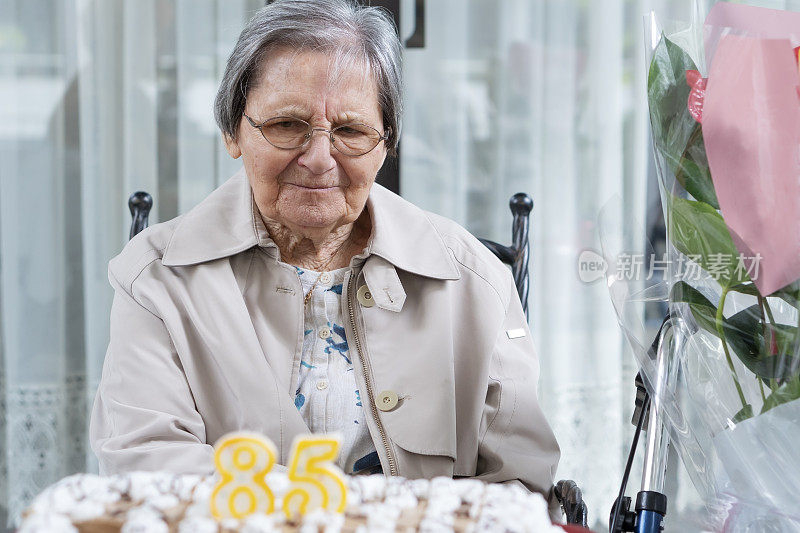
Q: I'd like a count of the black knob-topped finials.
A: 2